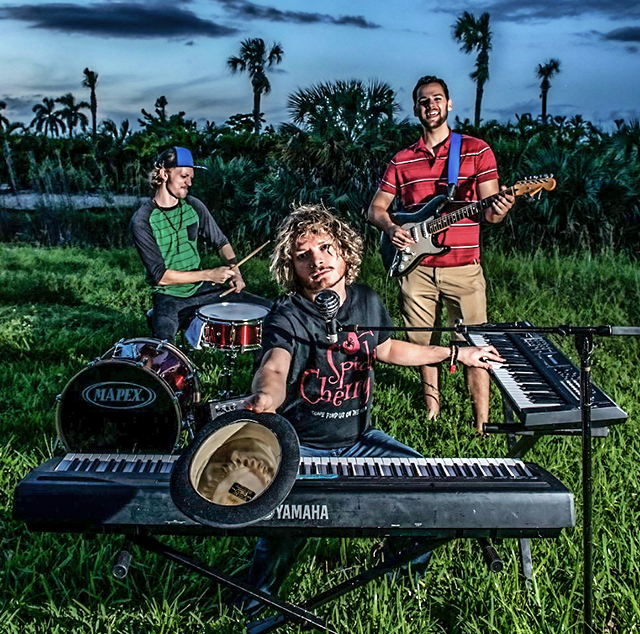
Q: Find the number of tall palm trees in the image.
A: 4